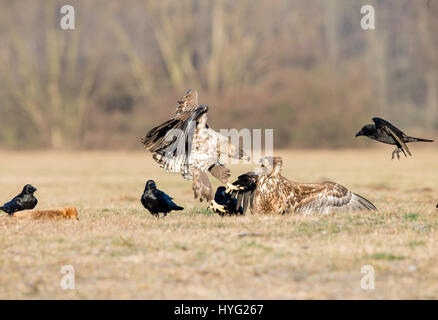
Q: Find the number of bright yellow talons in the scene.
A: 2